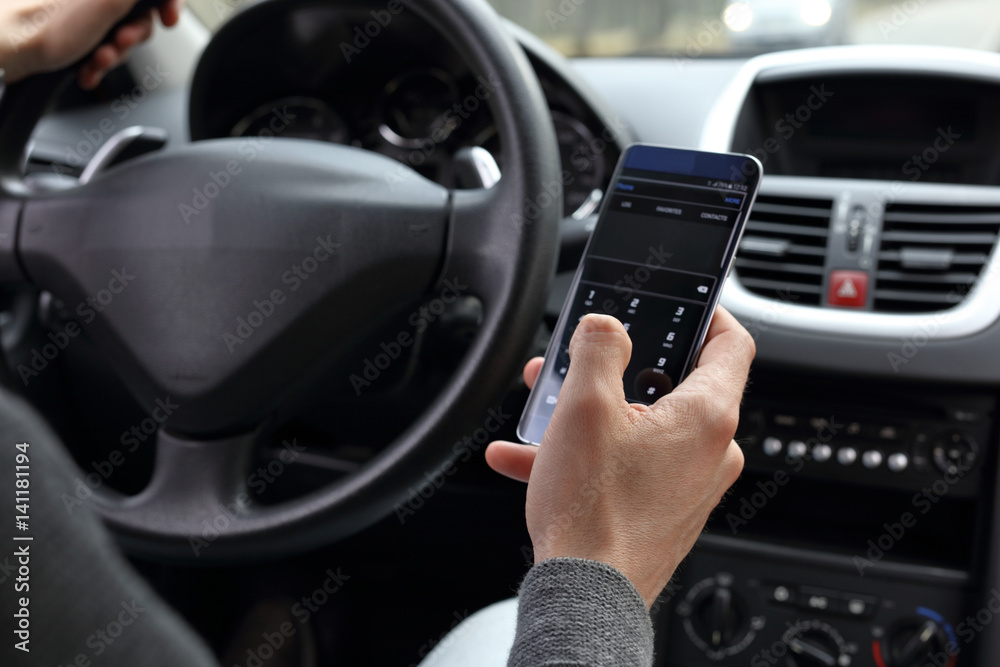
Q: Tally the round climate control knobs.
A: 3